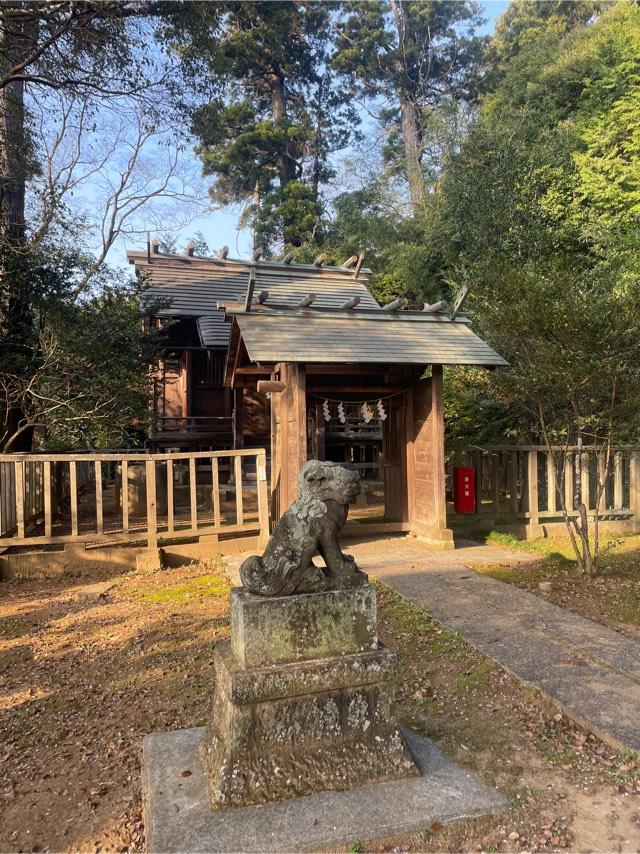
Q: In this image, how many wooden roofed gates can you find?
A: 1